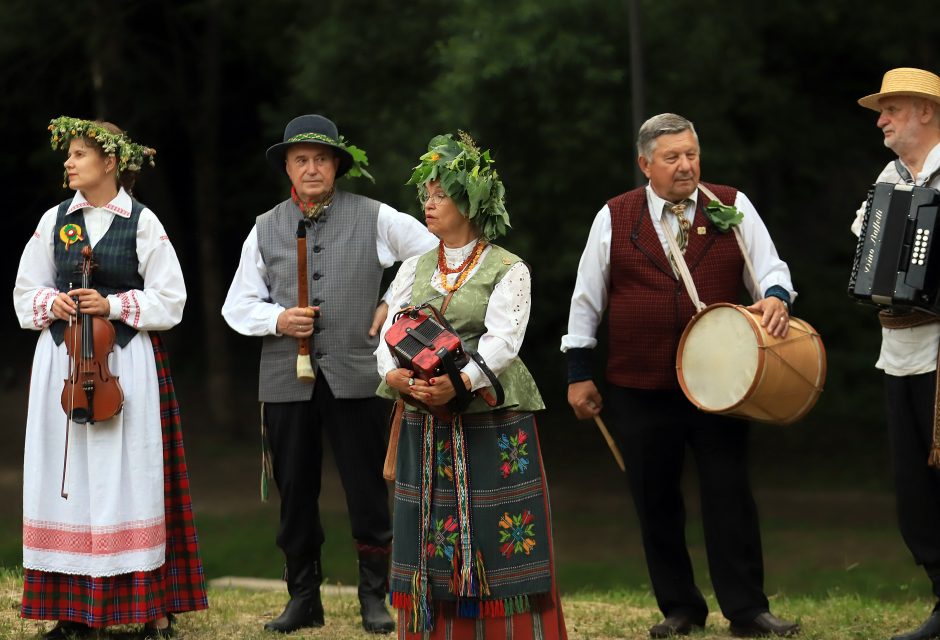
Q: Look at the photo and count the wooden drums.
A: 1